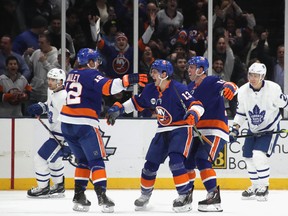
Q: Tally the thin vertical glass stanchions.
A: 4